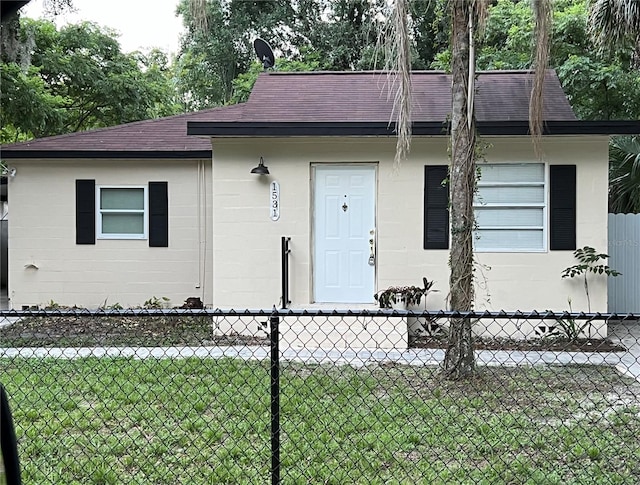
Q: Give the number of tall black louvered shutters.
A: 4